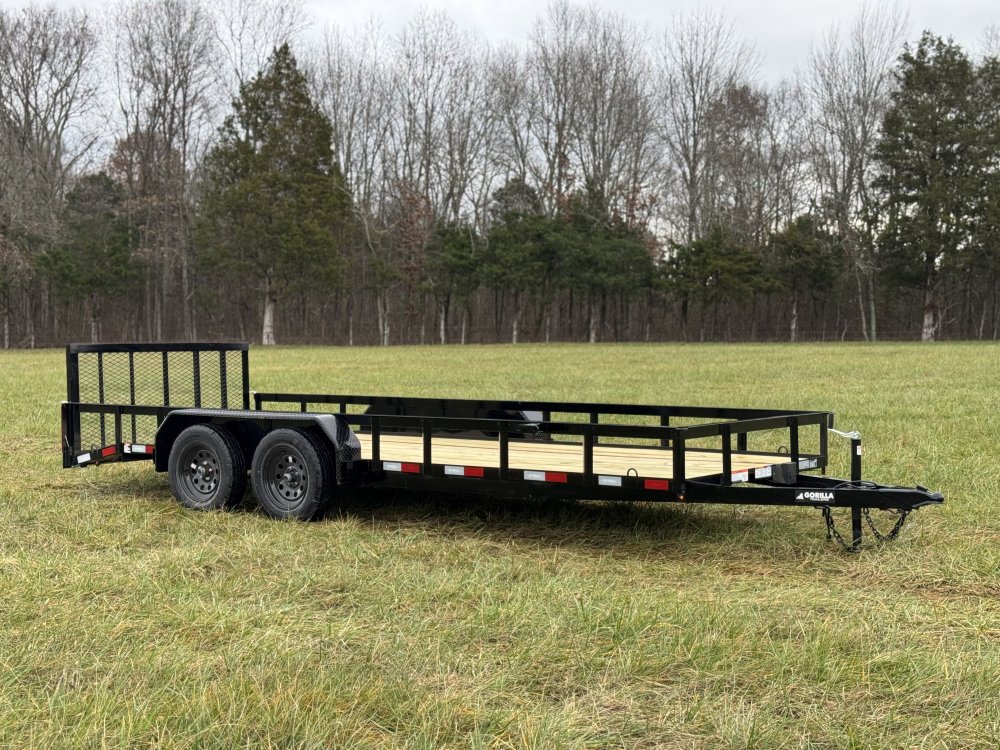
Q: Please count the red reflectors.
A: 6